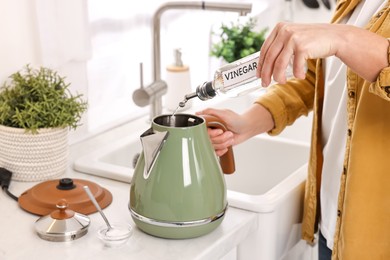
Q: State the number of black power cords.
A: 1